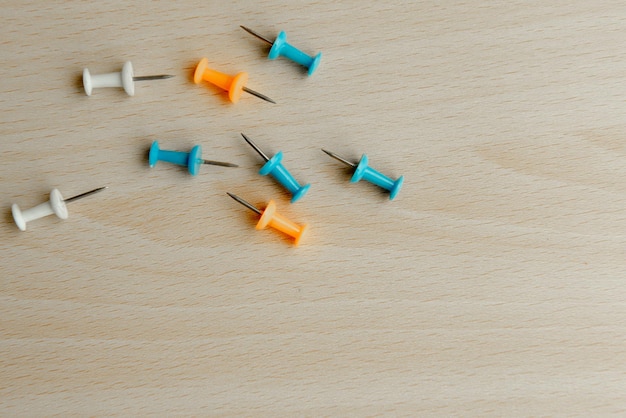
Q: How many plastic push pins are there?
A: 8